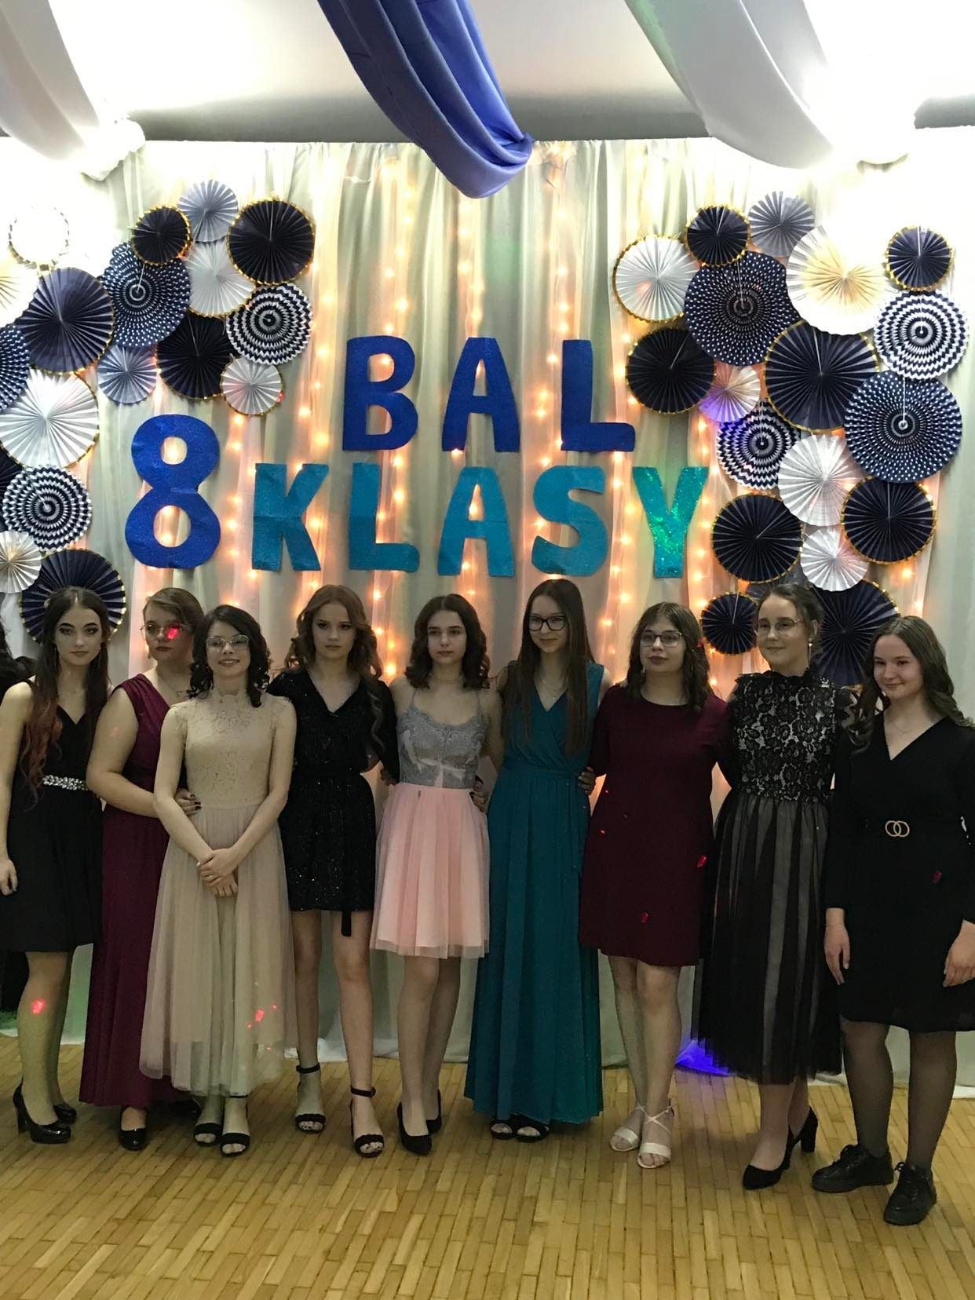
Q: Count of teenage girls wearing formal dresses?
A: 9